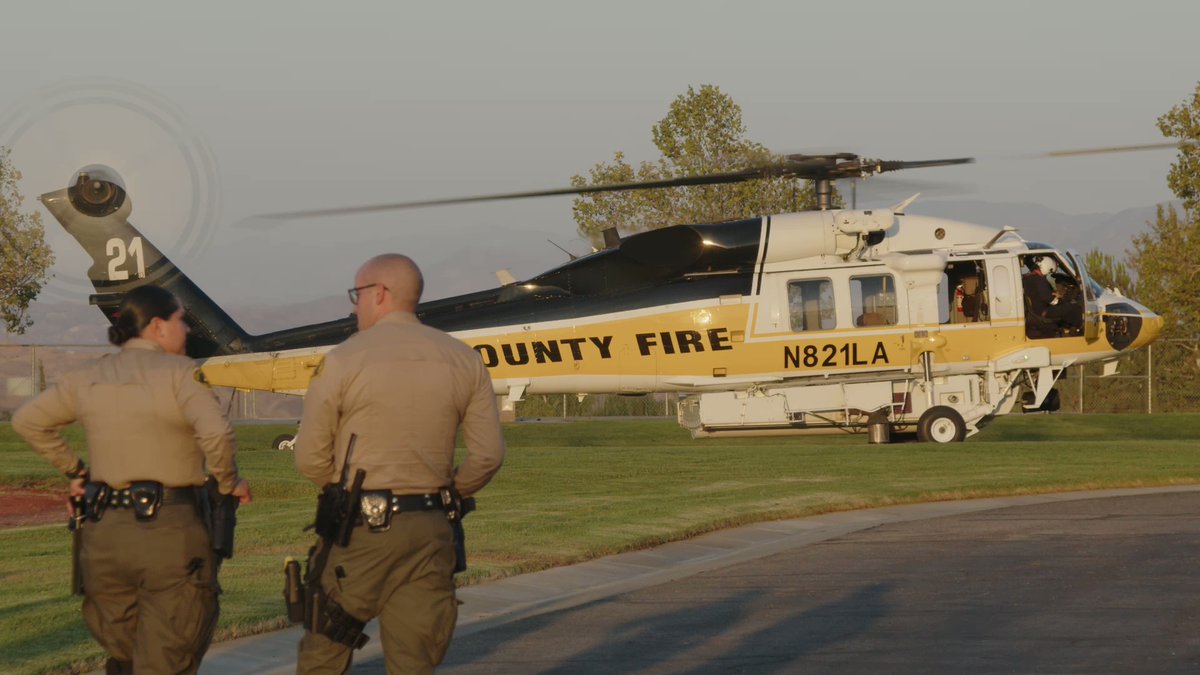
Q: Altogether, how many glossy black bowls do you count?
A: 0